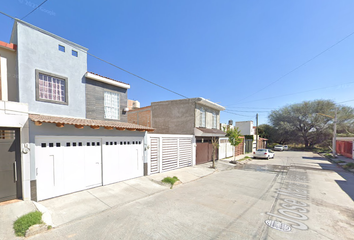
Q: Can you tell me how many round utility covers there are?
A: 1